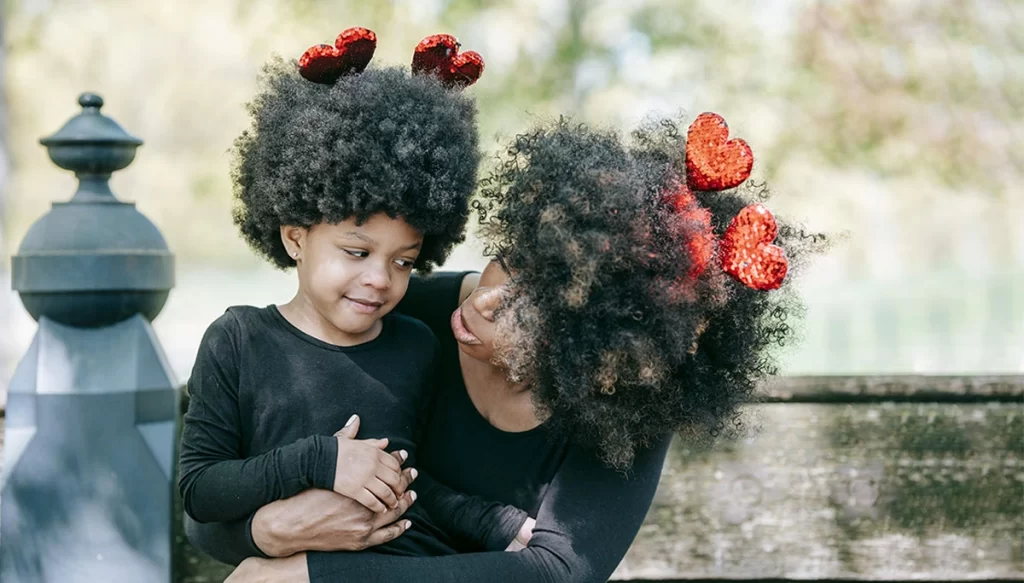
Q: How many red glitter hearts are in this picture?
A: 4